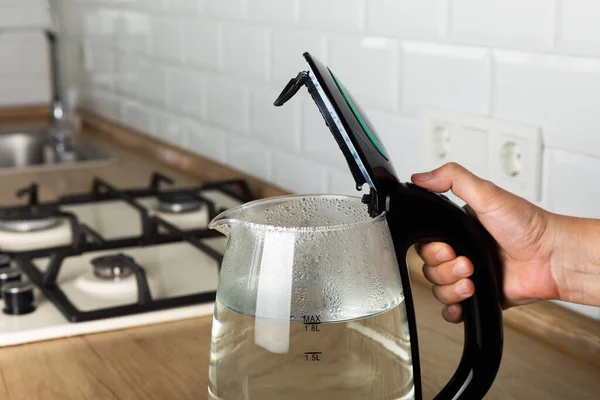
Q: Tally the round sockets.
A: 2